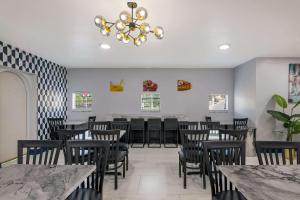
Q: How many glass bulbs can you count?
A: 11